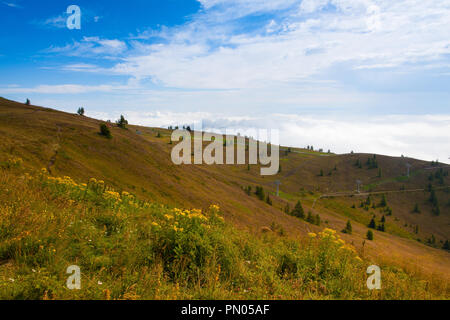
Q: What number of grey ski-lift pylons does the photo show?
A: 3